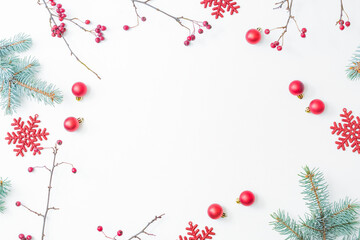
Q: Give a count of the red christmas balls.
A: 7